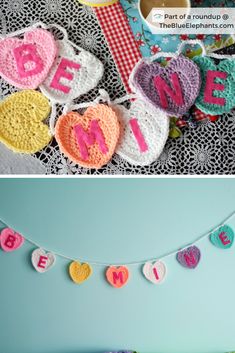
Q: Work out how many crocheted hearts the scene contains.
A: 14